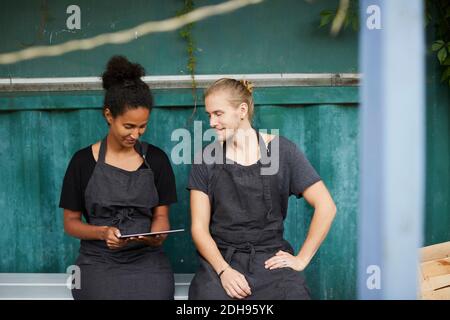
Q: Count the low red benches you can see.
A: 0